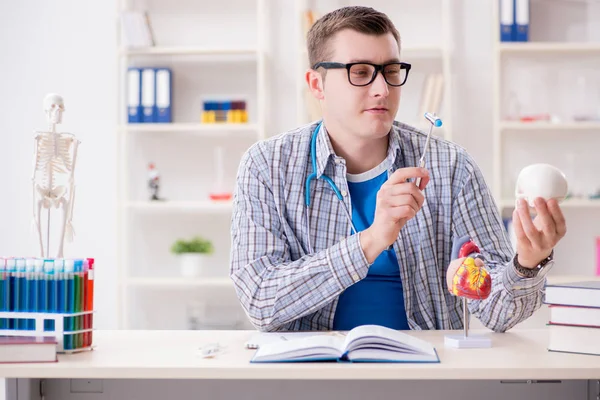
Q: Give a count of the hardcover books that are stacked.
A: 3